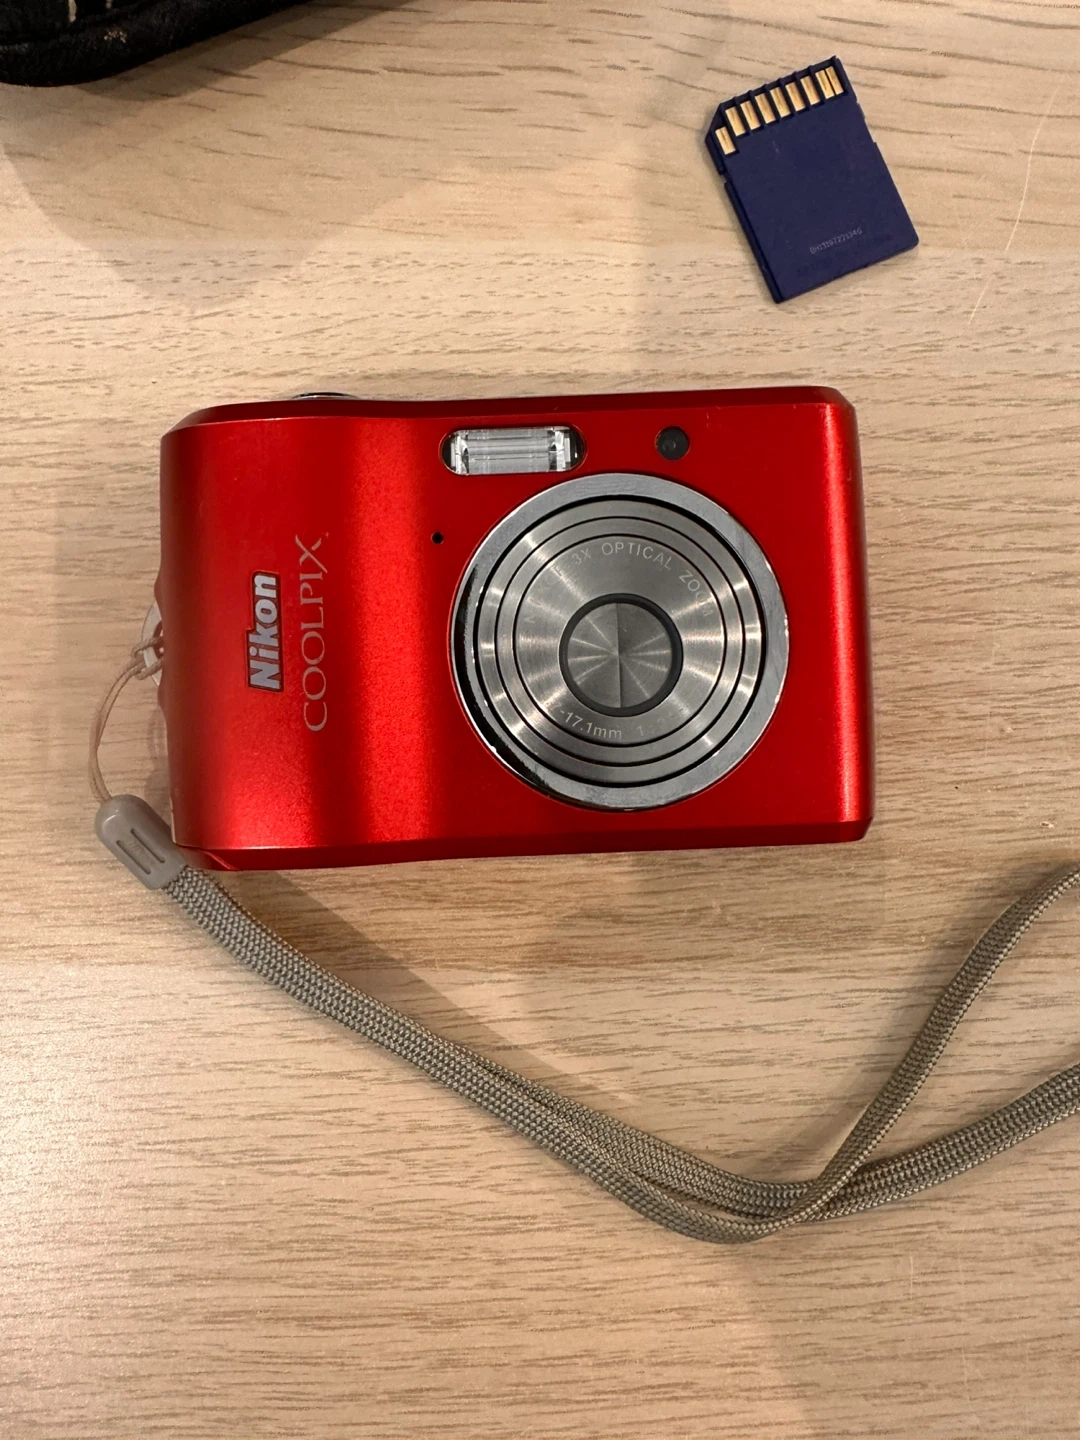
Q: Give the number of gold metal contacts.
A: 9